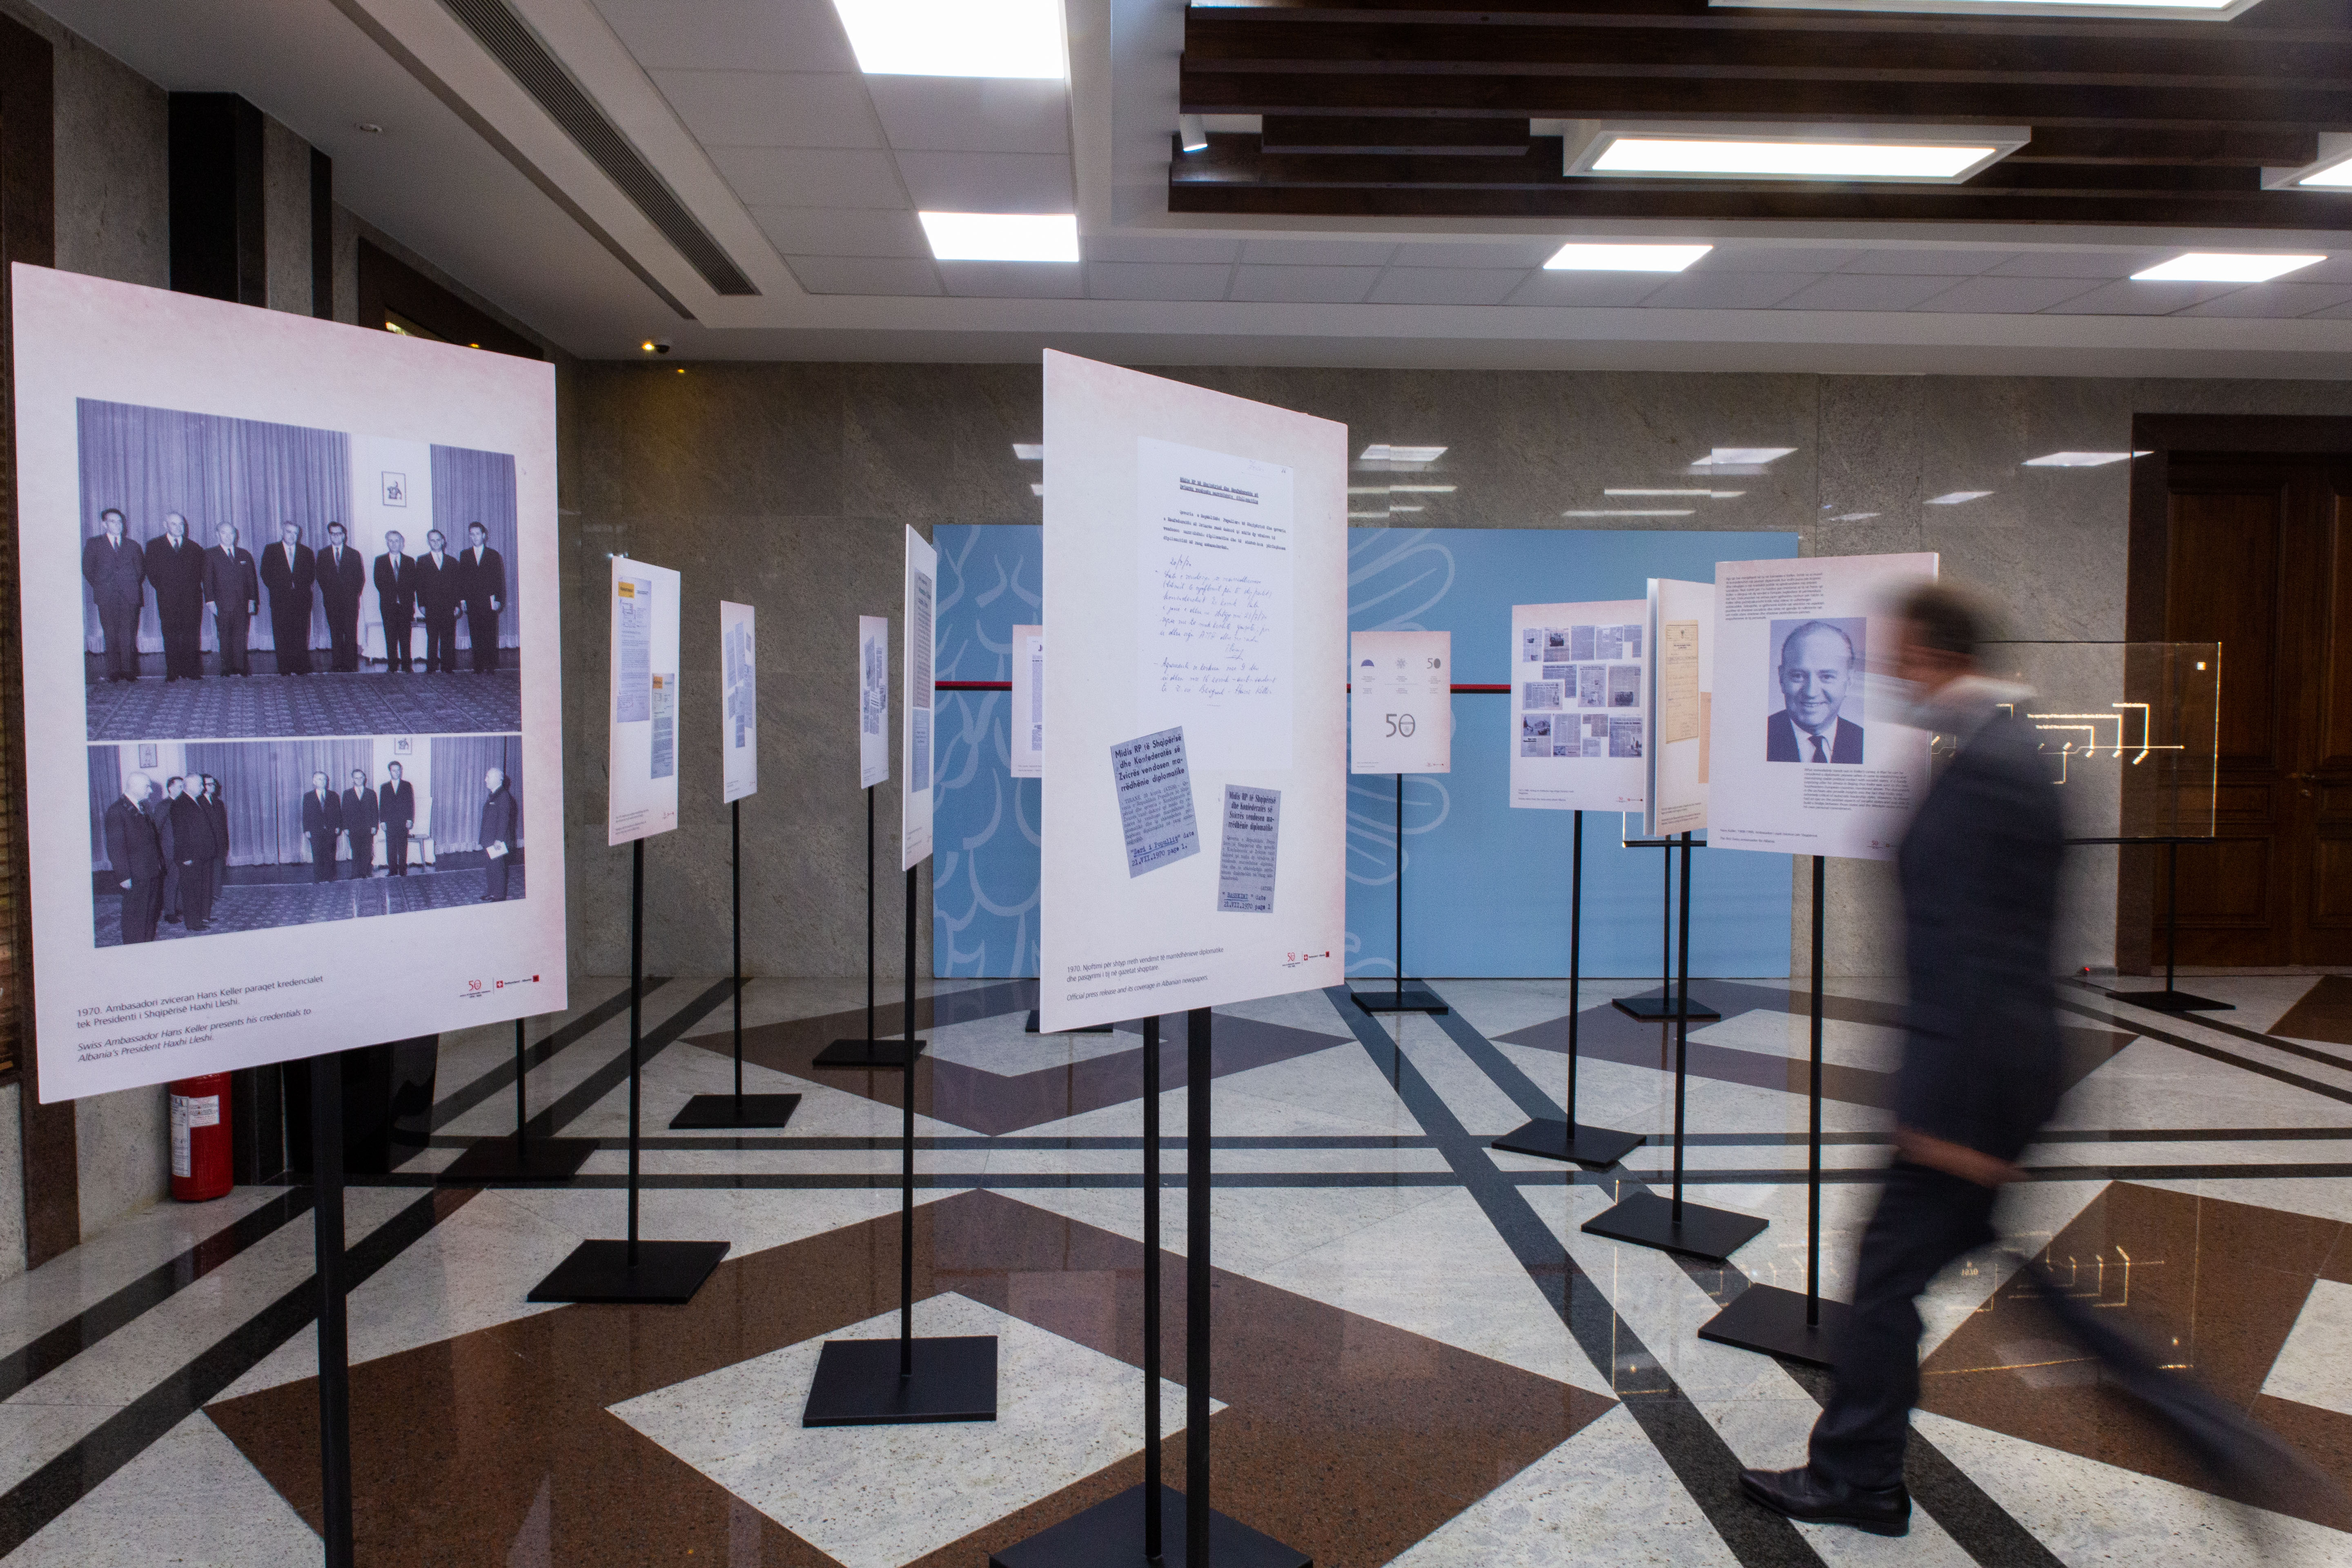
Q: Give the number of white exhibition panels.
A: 11